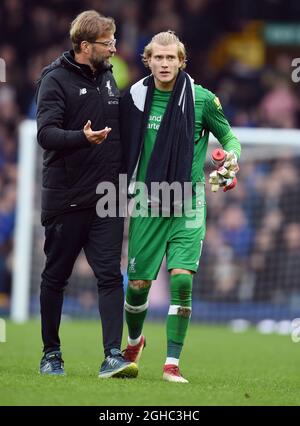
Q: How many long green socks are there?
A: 2